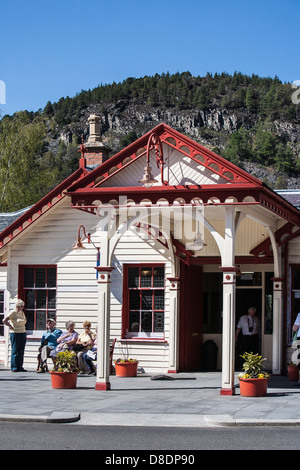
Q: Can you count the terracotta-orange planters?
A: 4